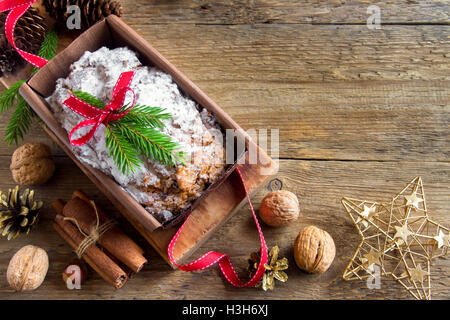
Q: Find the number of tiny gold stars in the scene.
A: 6